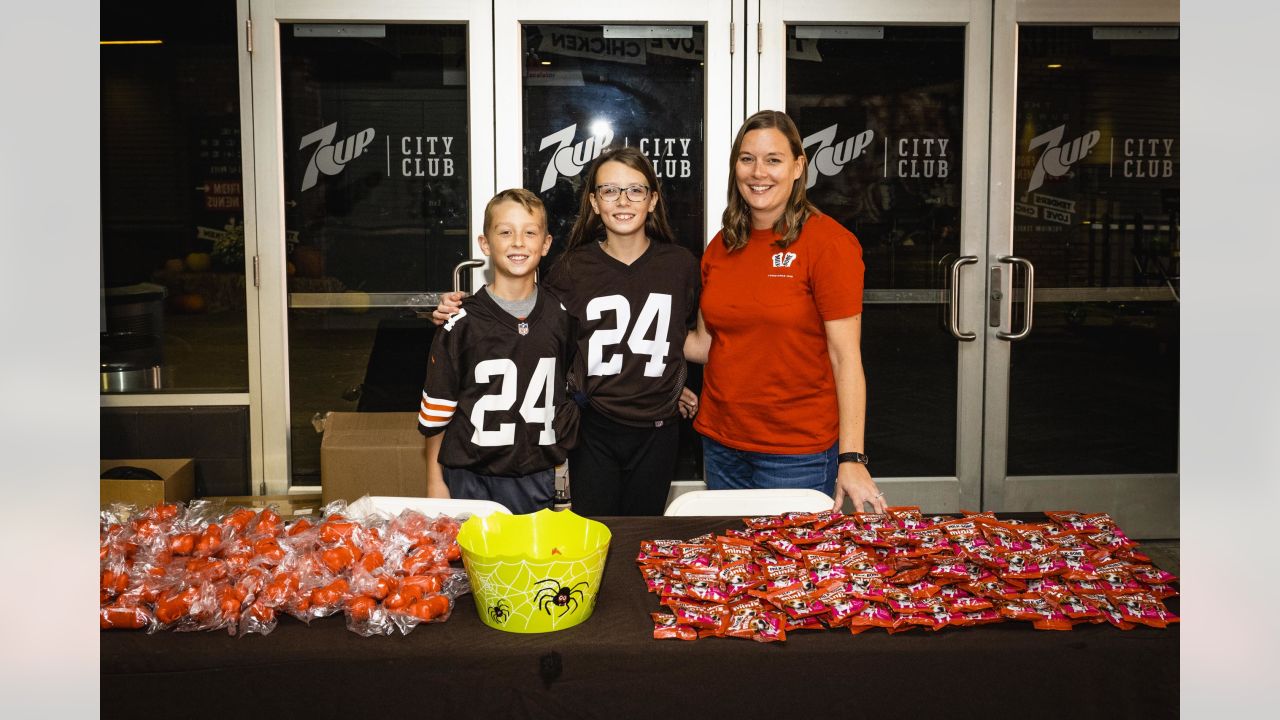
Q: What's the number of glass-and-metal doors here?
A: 4